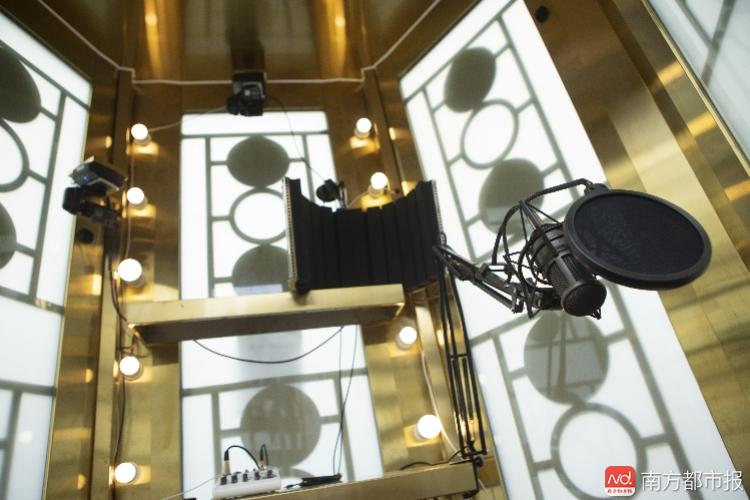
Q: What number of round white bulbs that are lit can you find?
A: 9